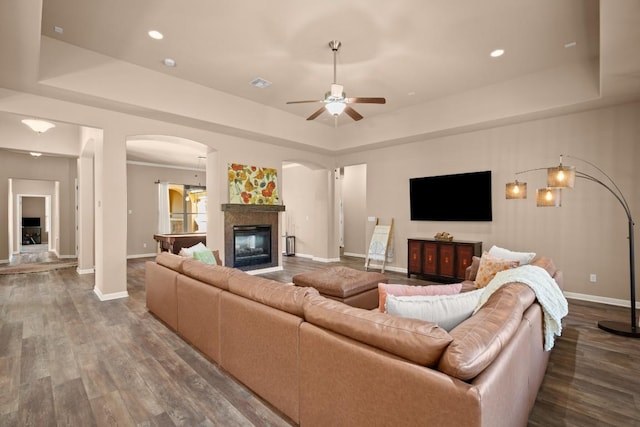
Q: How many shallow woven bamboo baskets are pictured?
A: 0